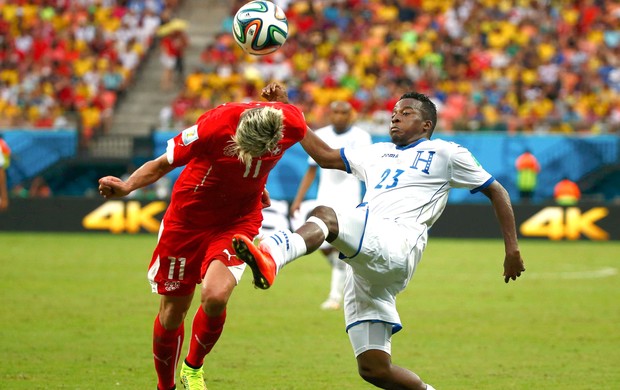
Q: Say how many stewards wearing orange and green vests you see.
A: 2